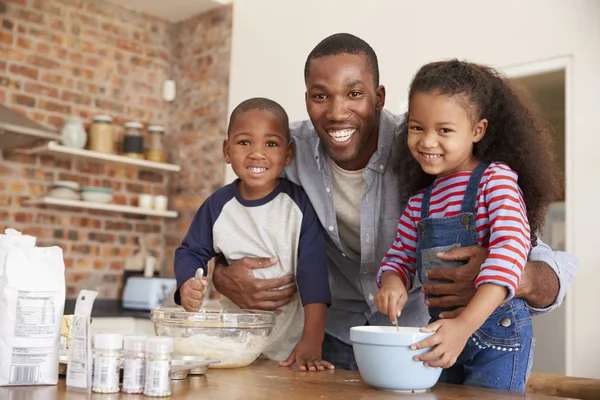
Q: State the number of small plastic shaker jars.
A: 3